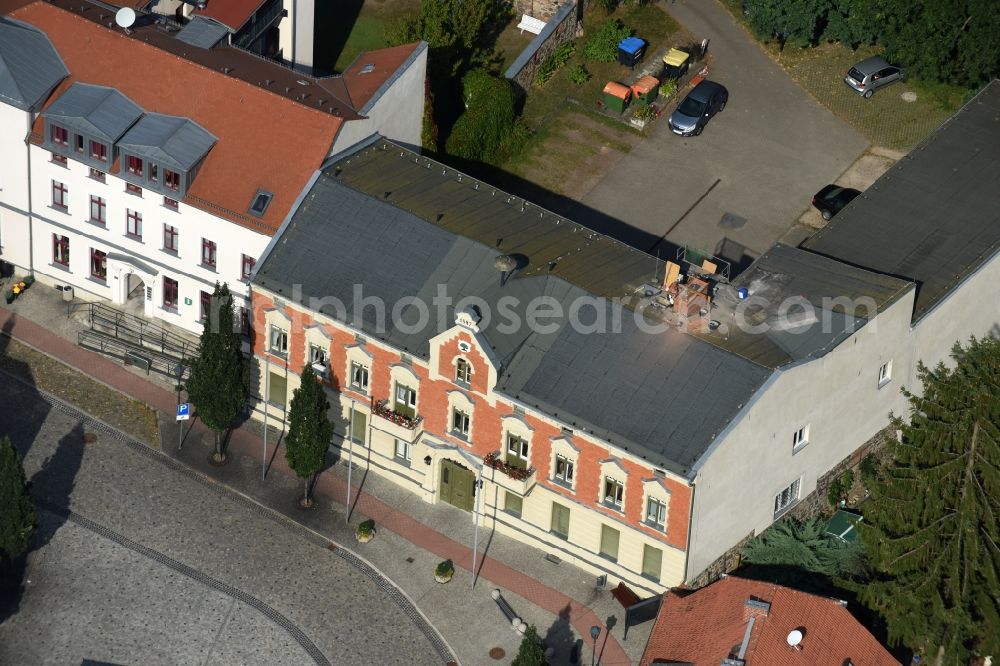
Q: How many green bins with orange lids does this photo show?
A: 2